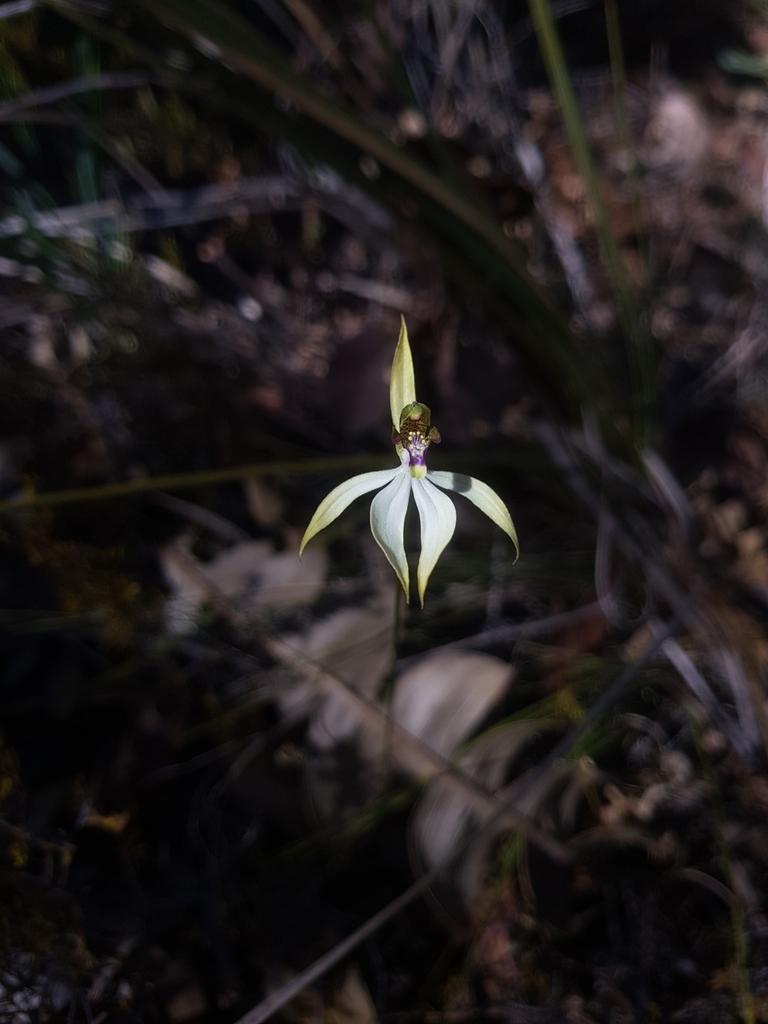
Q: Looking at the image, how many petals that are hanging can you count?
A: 4